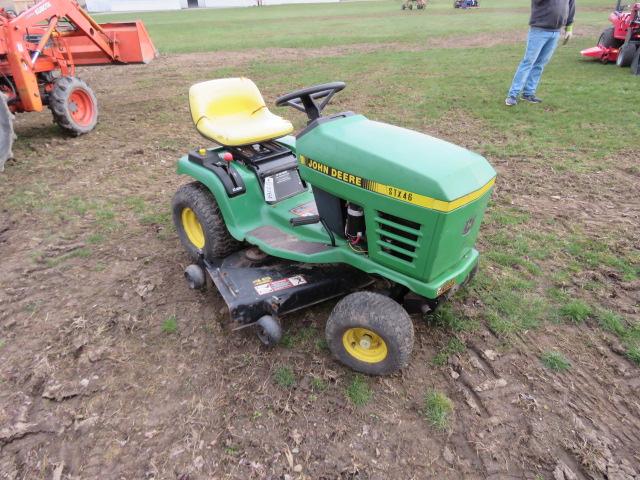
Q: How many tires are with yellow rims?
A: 2